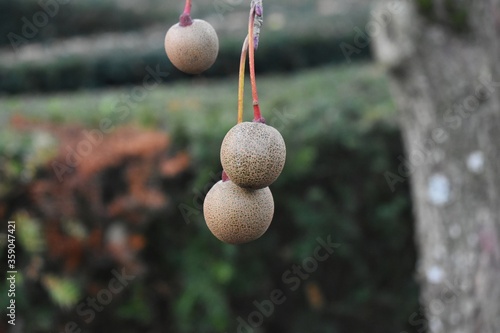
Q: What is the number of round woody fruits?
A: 3